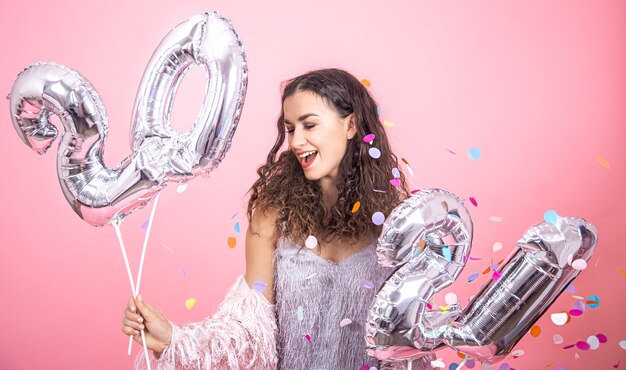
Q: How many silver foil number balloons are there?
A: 4